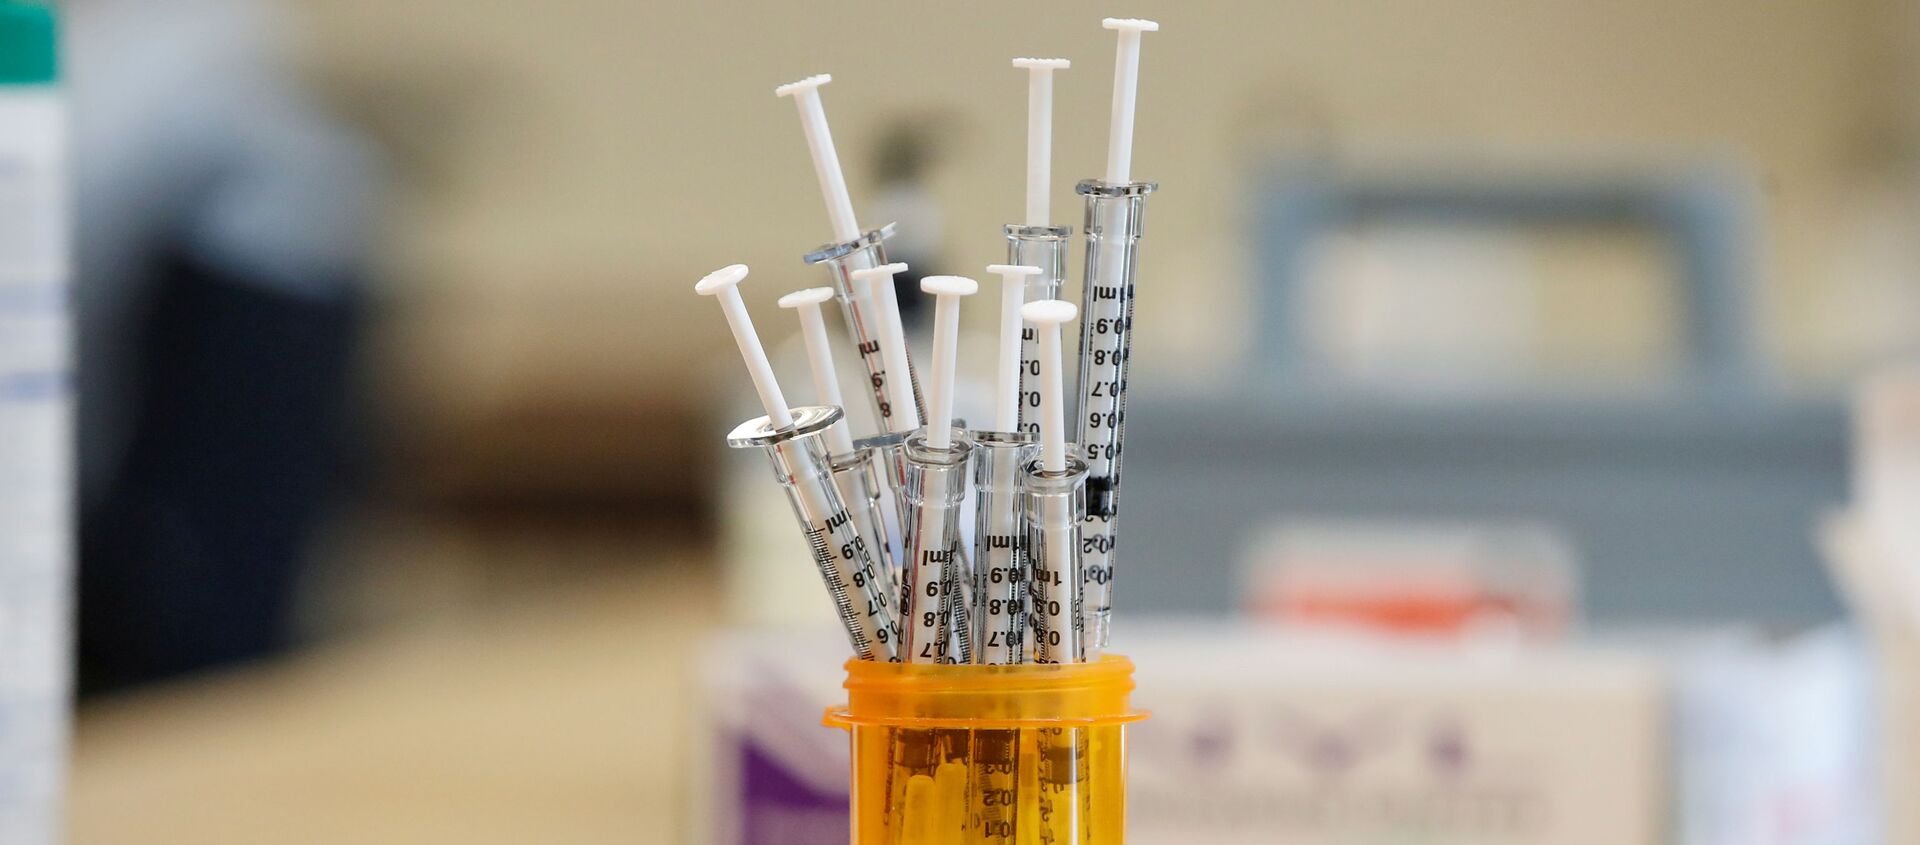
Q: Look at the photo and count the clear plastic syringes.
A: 9